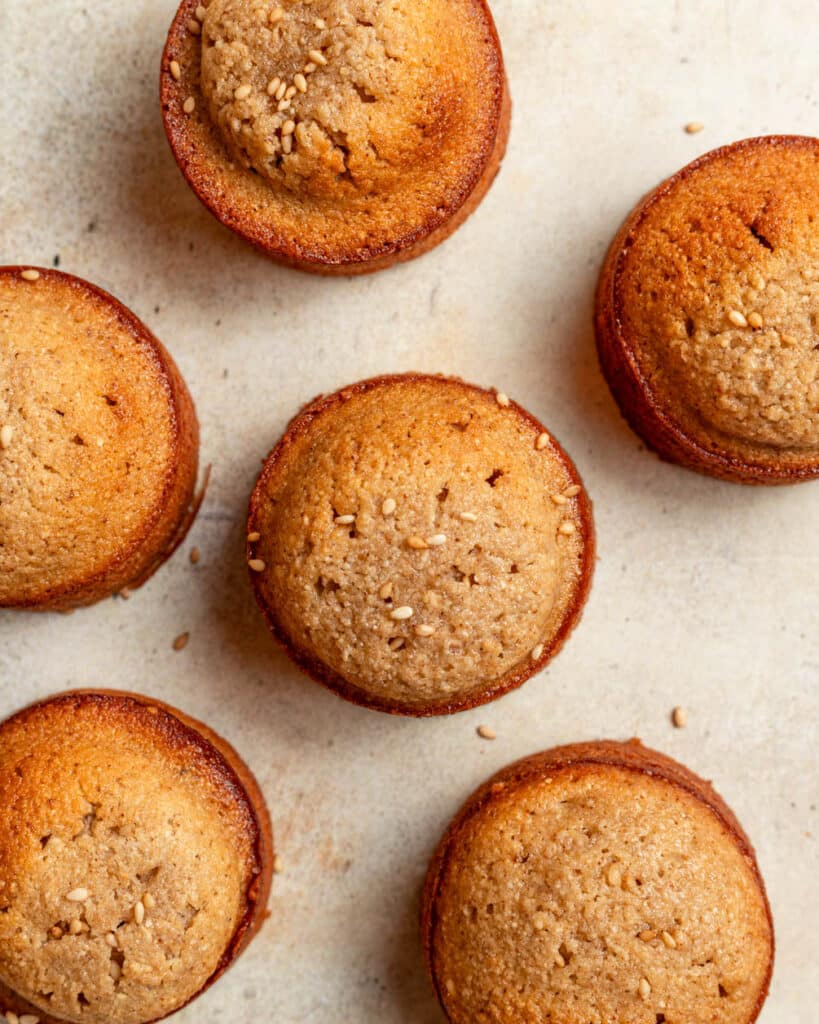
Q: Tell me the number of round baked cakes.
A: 6